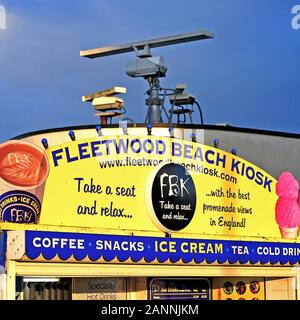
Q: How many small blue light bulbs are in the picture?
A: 9